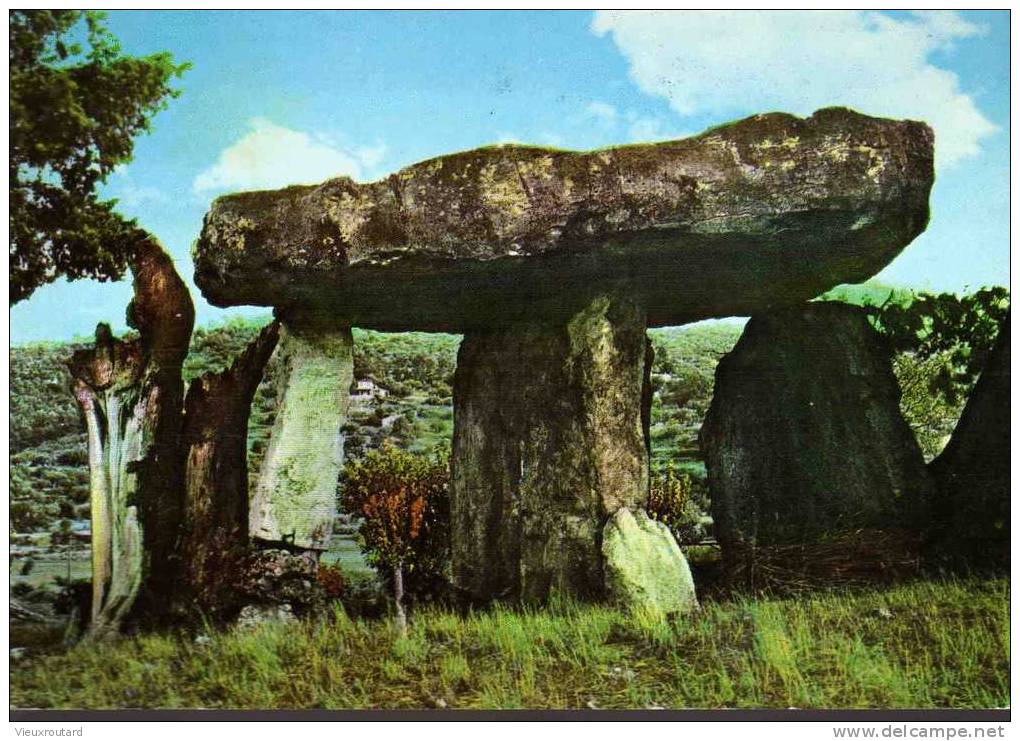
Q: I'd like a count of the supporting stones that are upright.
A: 3